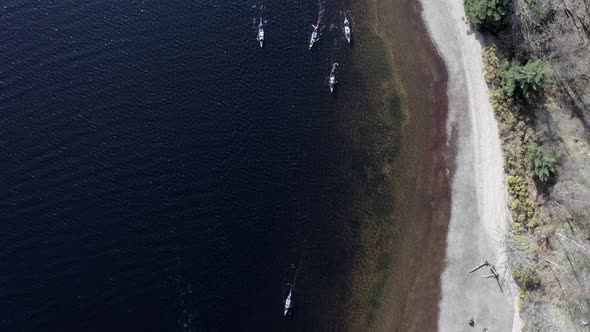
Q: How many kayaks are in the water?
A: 5